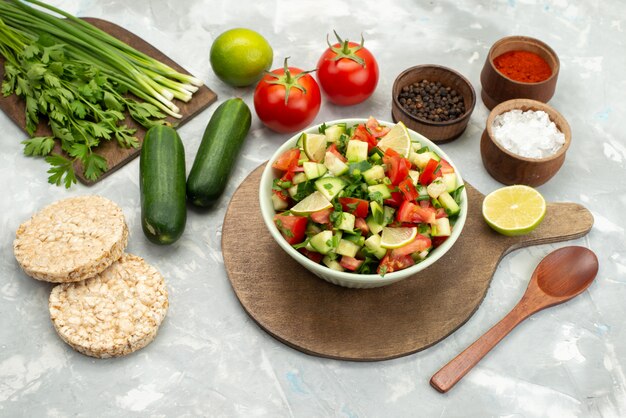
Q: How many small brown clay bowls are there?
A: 3